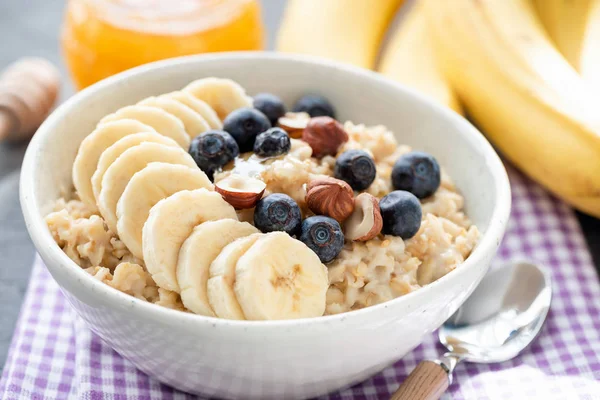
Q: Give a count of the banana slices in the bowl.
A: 12